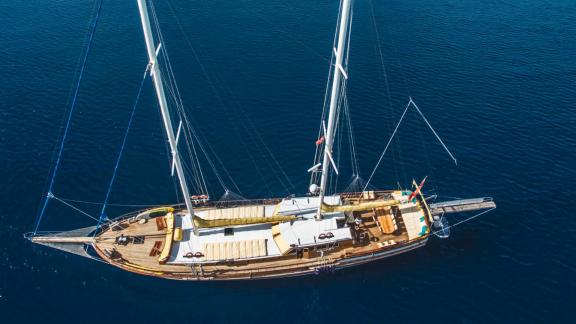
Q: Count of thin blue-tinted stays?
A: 2